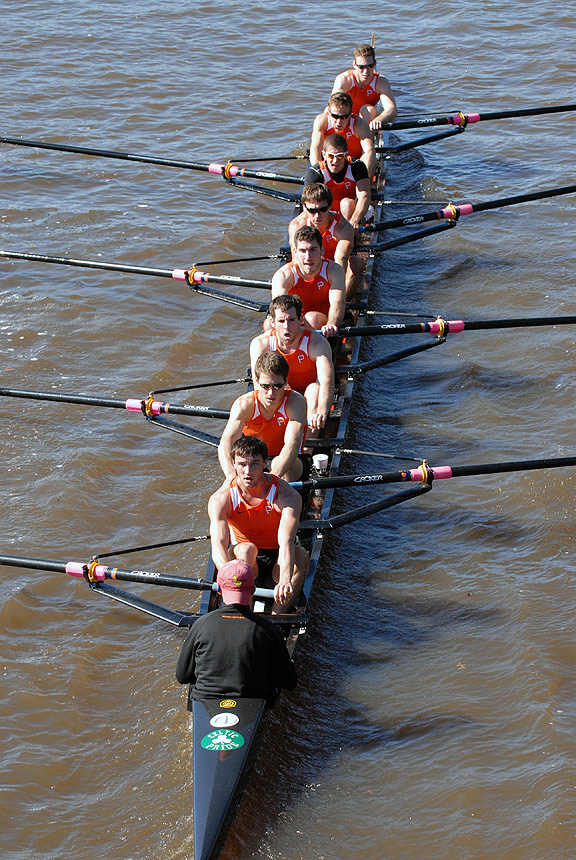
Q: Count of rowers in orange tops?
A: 8